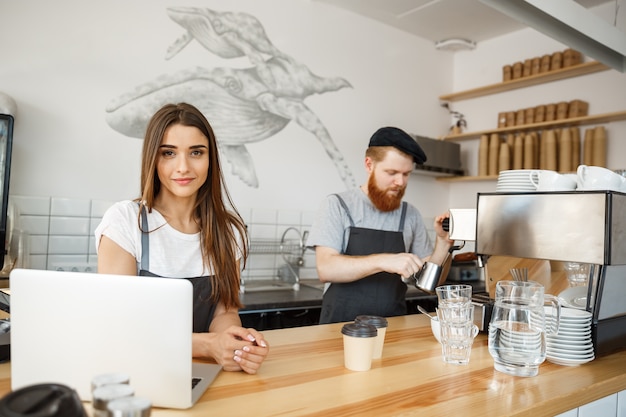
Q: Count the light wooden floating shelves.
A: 3